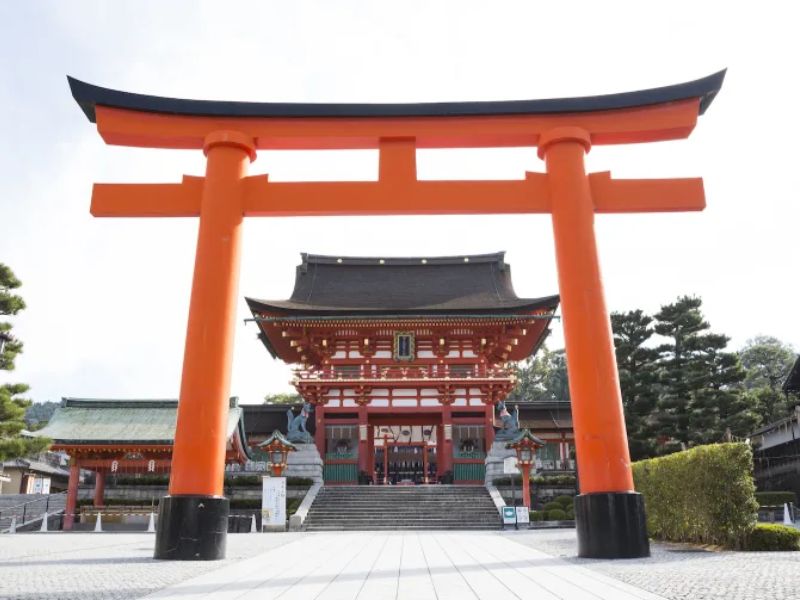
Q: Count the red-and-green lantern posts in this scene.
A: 2